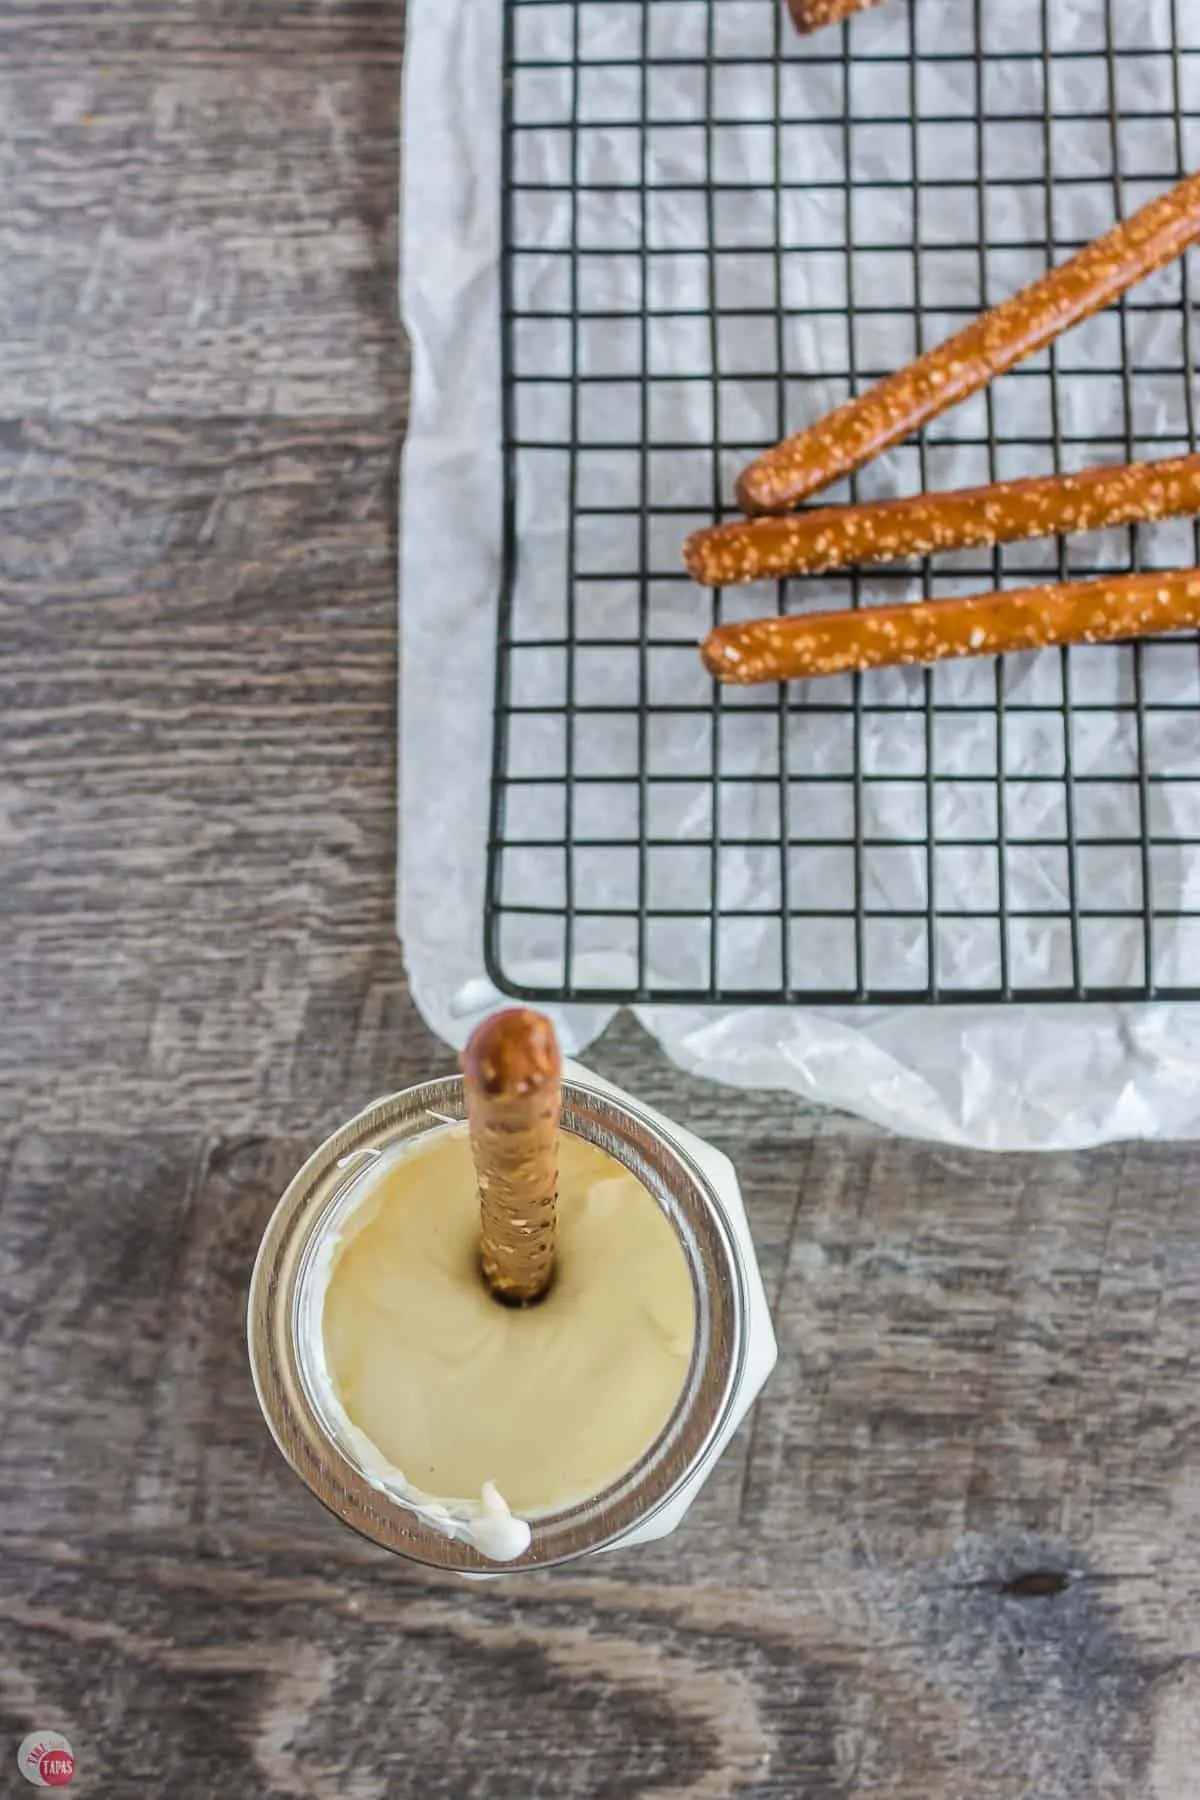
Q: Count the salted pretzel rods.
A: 5